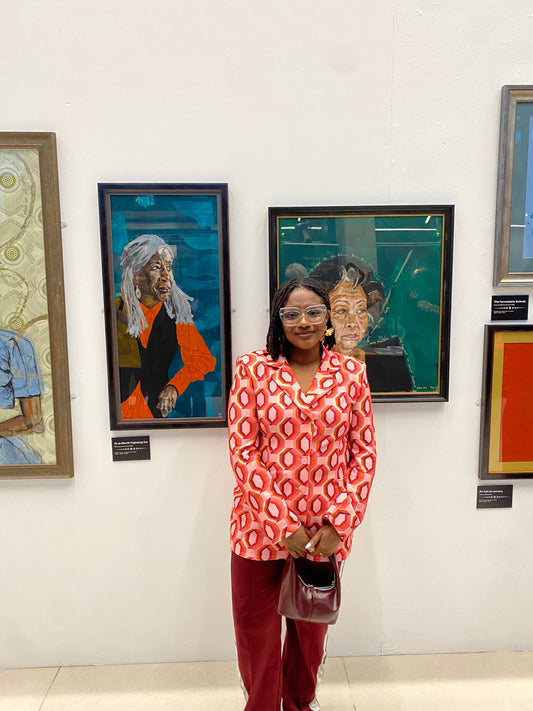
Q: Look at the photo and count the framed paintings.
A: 5